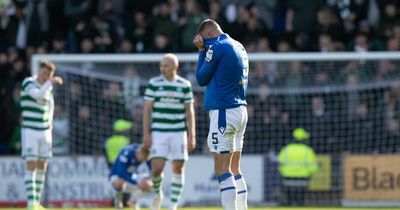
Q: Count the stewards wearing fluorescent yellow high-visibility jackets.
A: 2